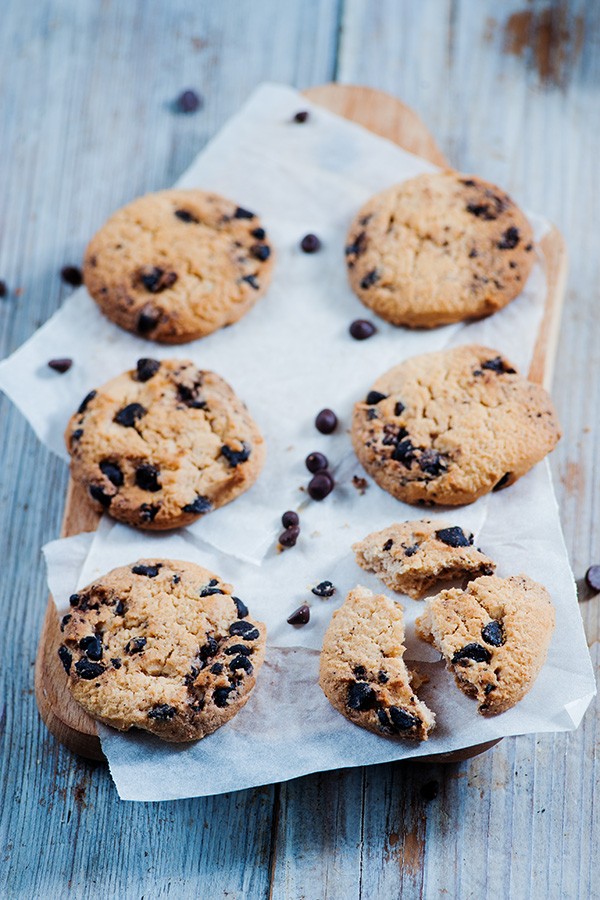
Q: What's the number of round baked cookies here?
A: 5